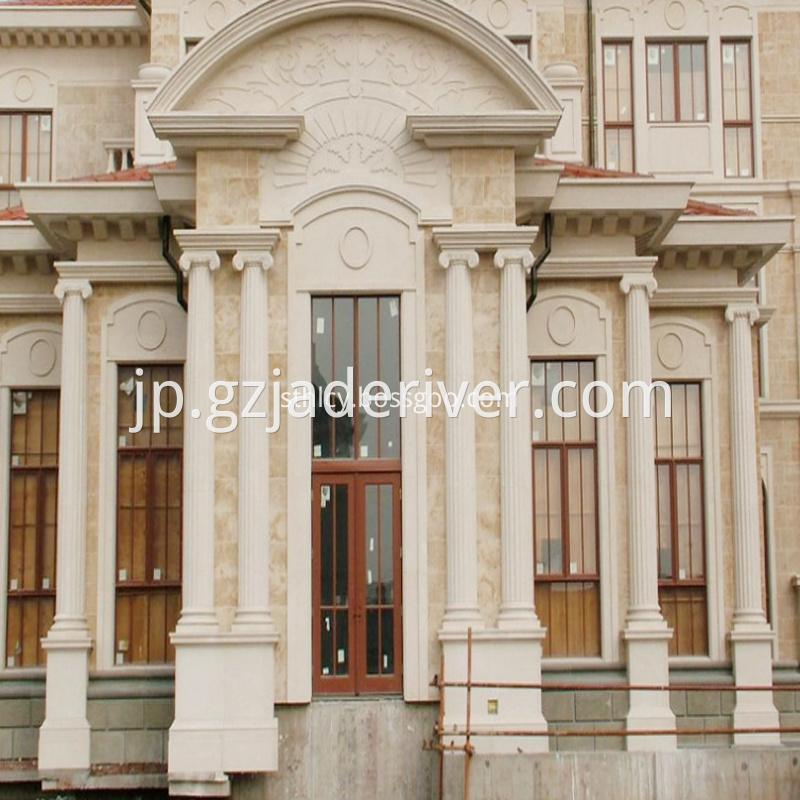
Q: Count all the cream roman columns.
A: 7